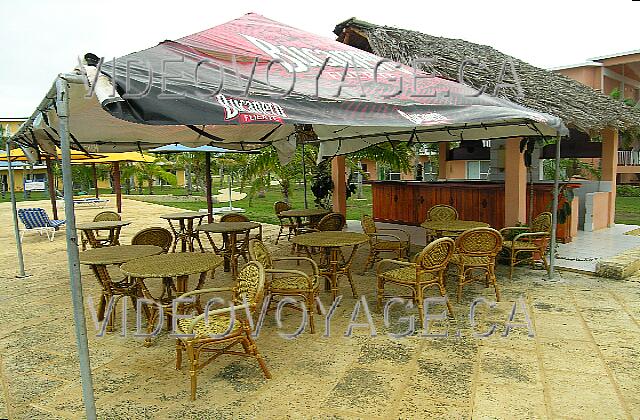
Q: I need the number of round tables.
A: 8